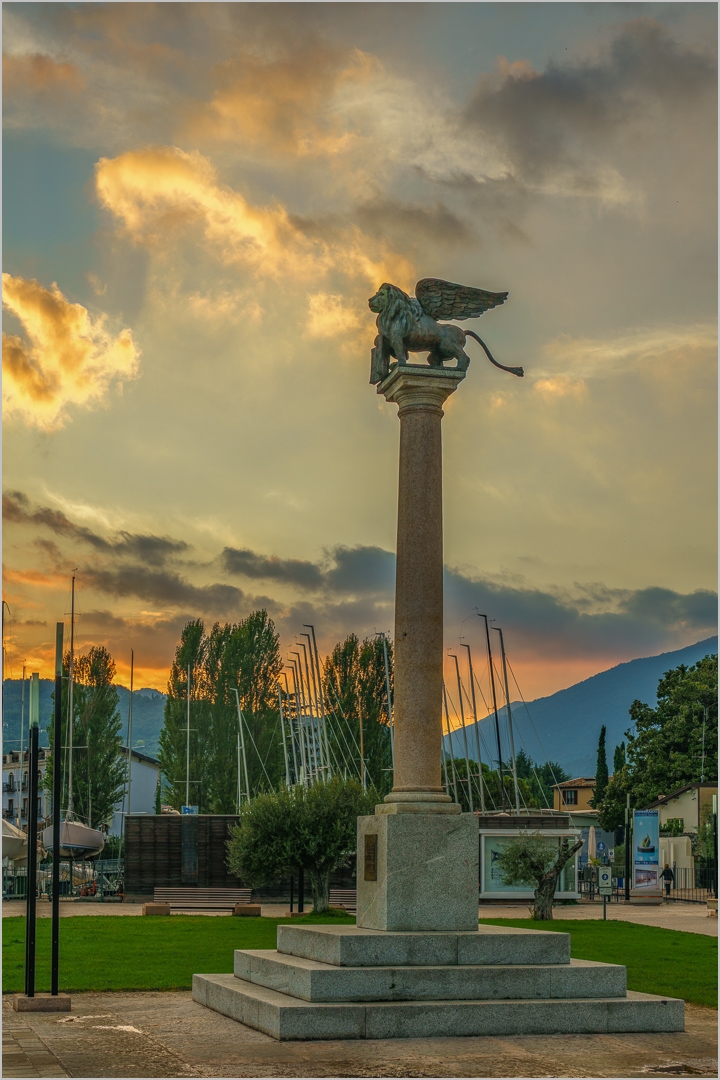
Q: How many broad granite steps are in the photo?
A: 3